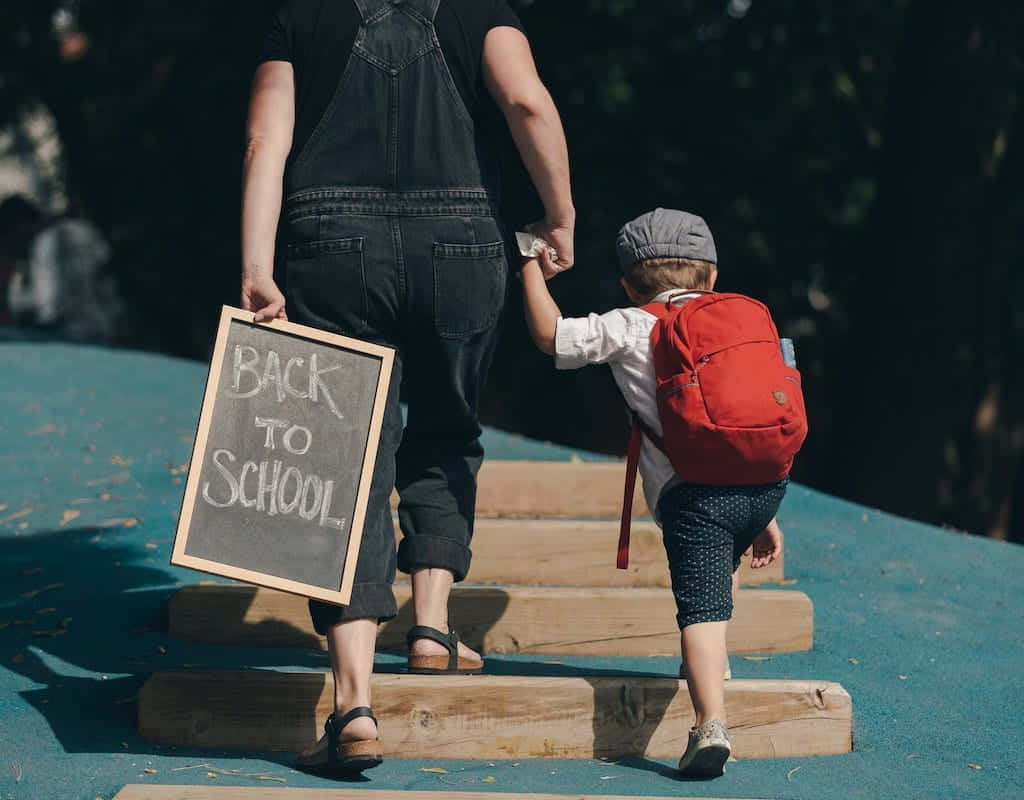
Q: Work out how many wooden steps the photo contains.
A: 5